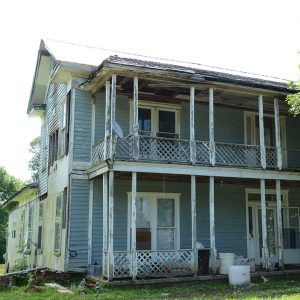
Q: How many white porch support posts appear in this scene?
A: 14